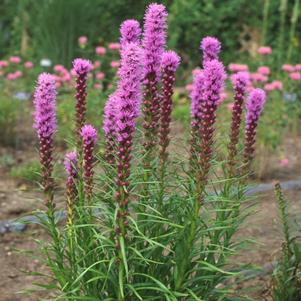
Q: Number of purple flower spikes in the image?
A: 14